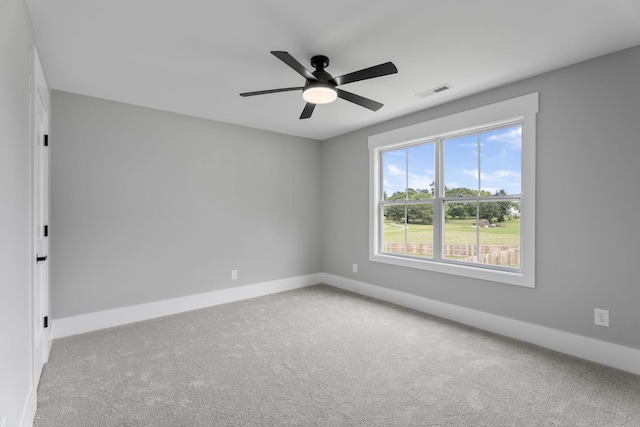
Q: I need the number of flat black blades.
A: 5